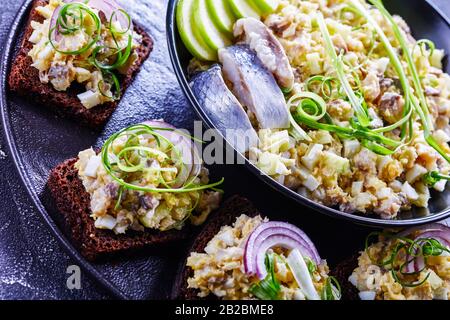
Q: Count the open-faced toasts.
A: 4